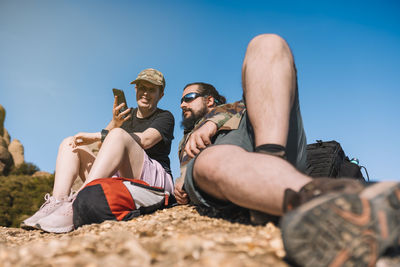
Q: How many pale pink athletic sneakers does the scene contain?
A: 2